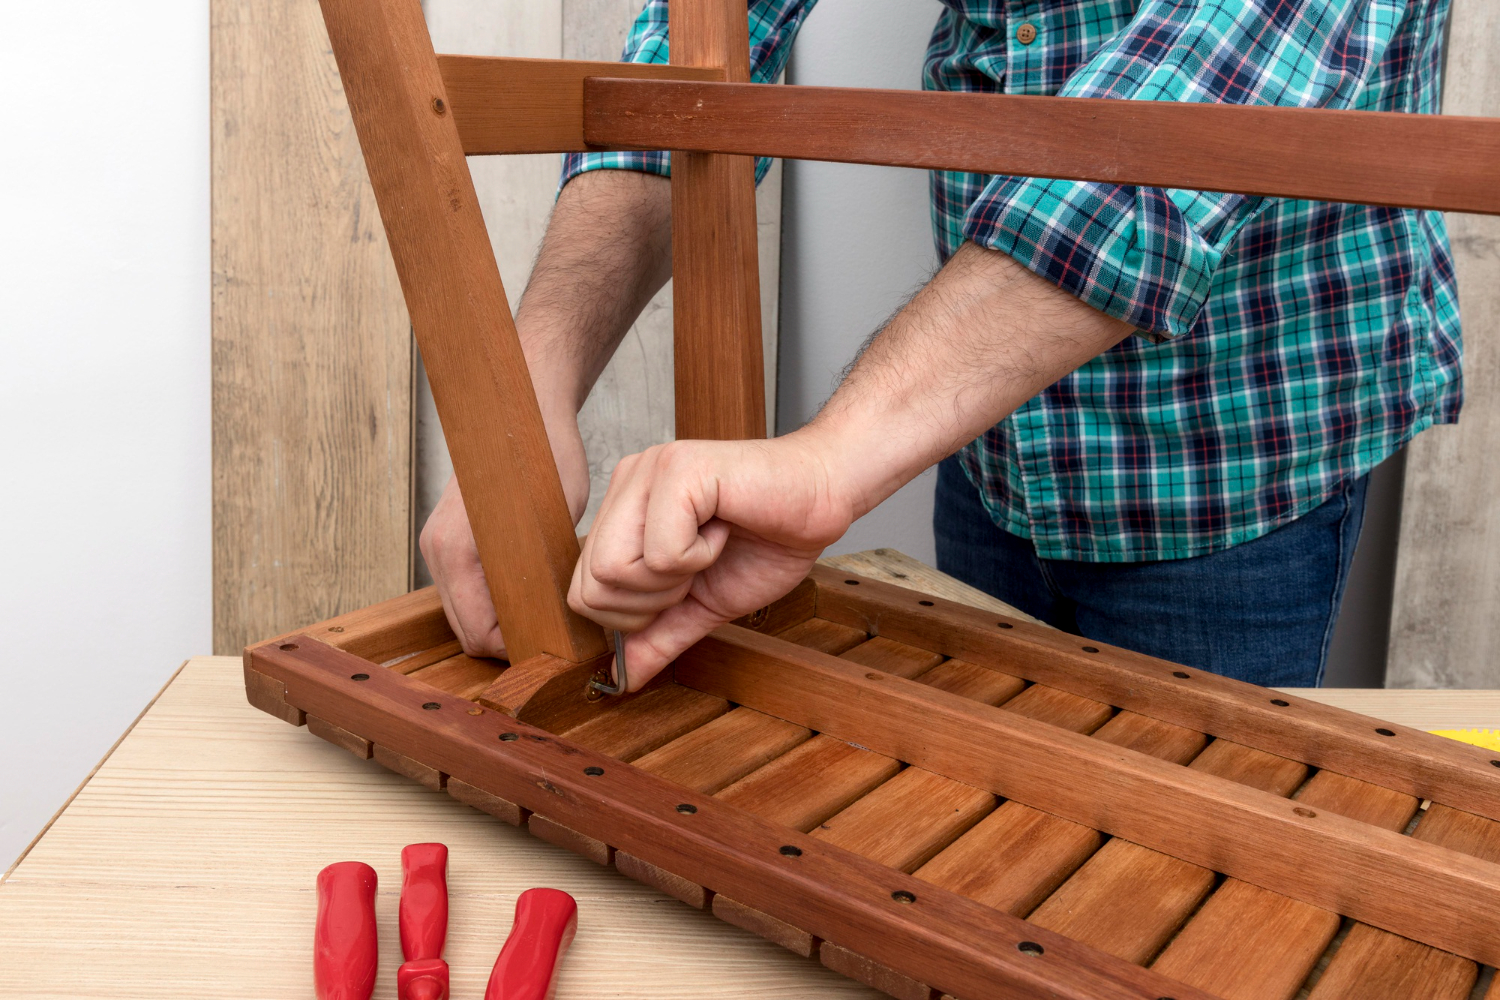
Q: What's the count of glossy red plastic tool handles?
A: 3